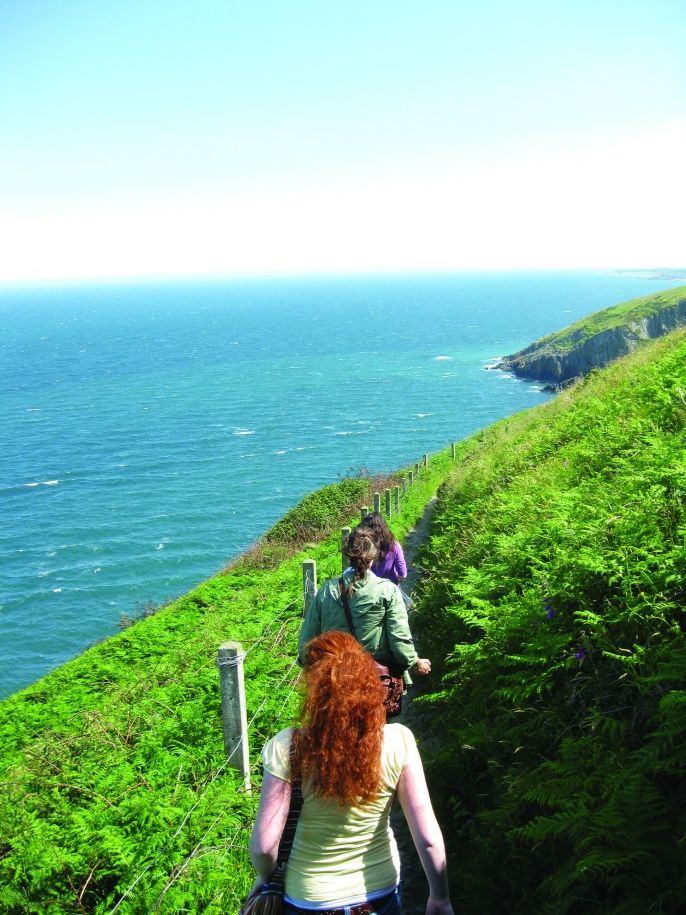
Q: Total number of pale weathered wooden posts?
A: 12